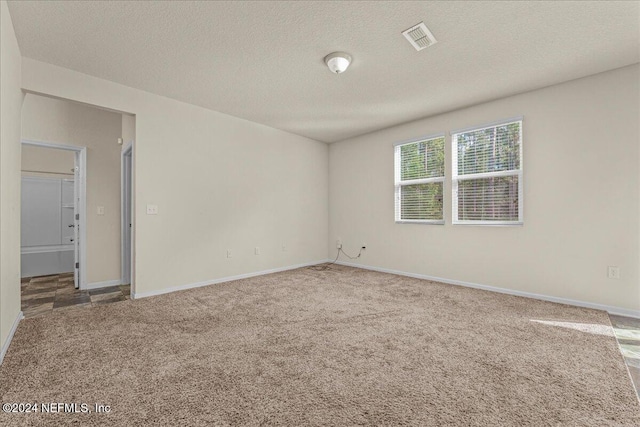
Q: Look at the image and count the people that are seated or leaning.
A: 0